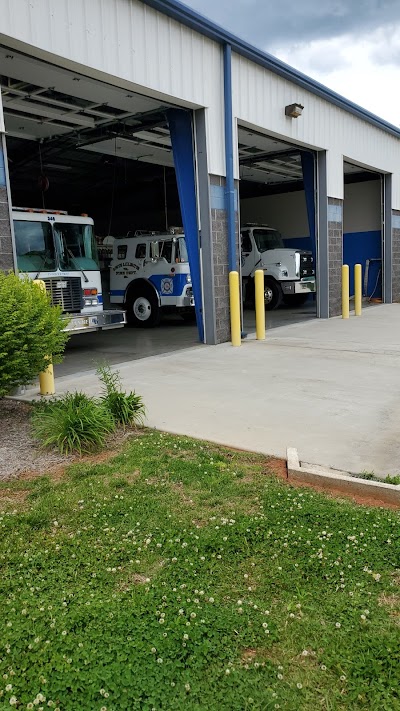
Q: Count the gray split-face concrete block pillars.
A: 4